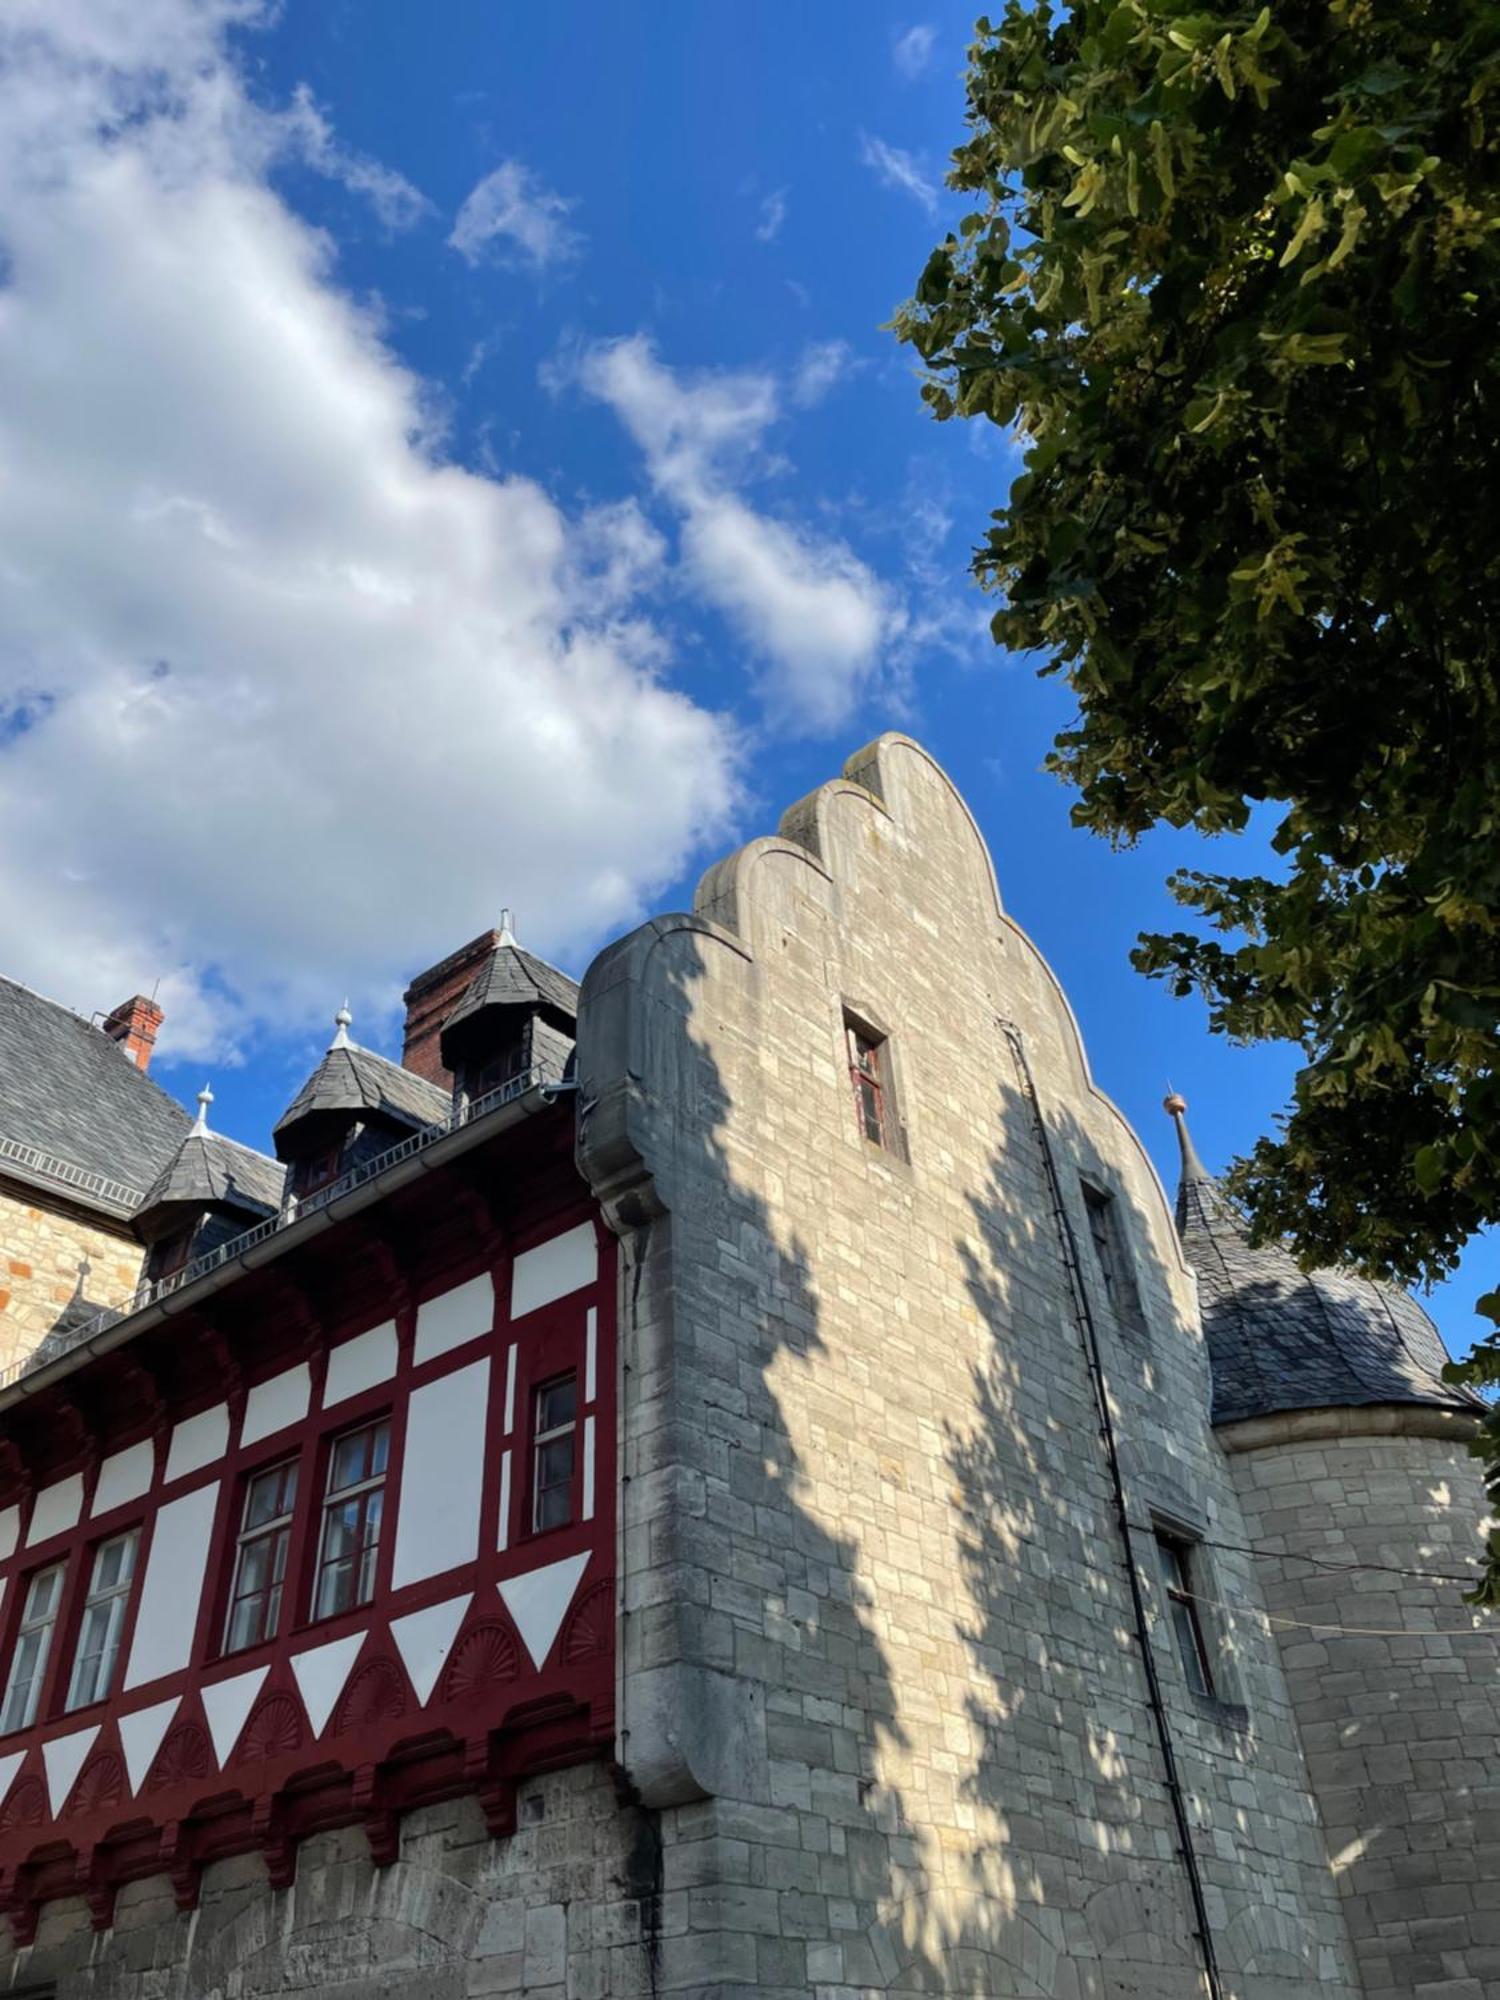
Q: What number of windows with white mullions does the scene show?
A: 2